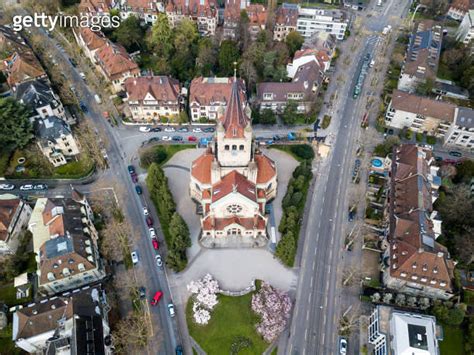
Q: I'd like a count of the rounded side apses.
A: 2